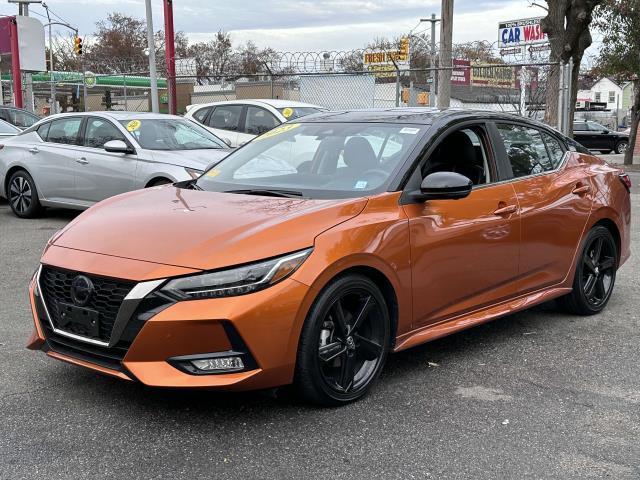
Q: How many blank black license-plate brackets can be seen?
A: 1